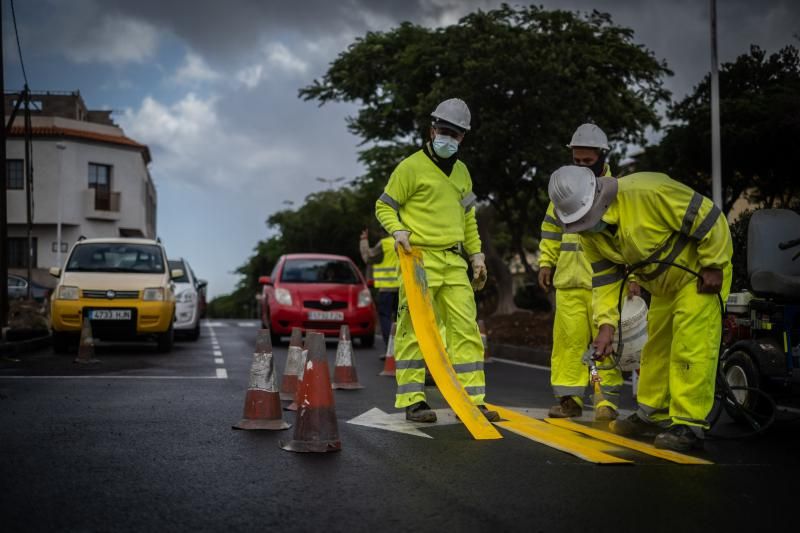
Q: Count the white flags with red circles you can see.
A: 0